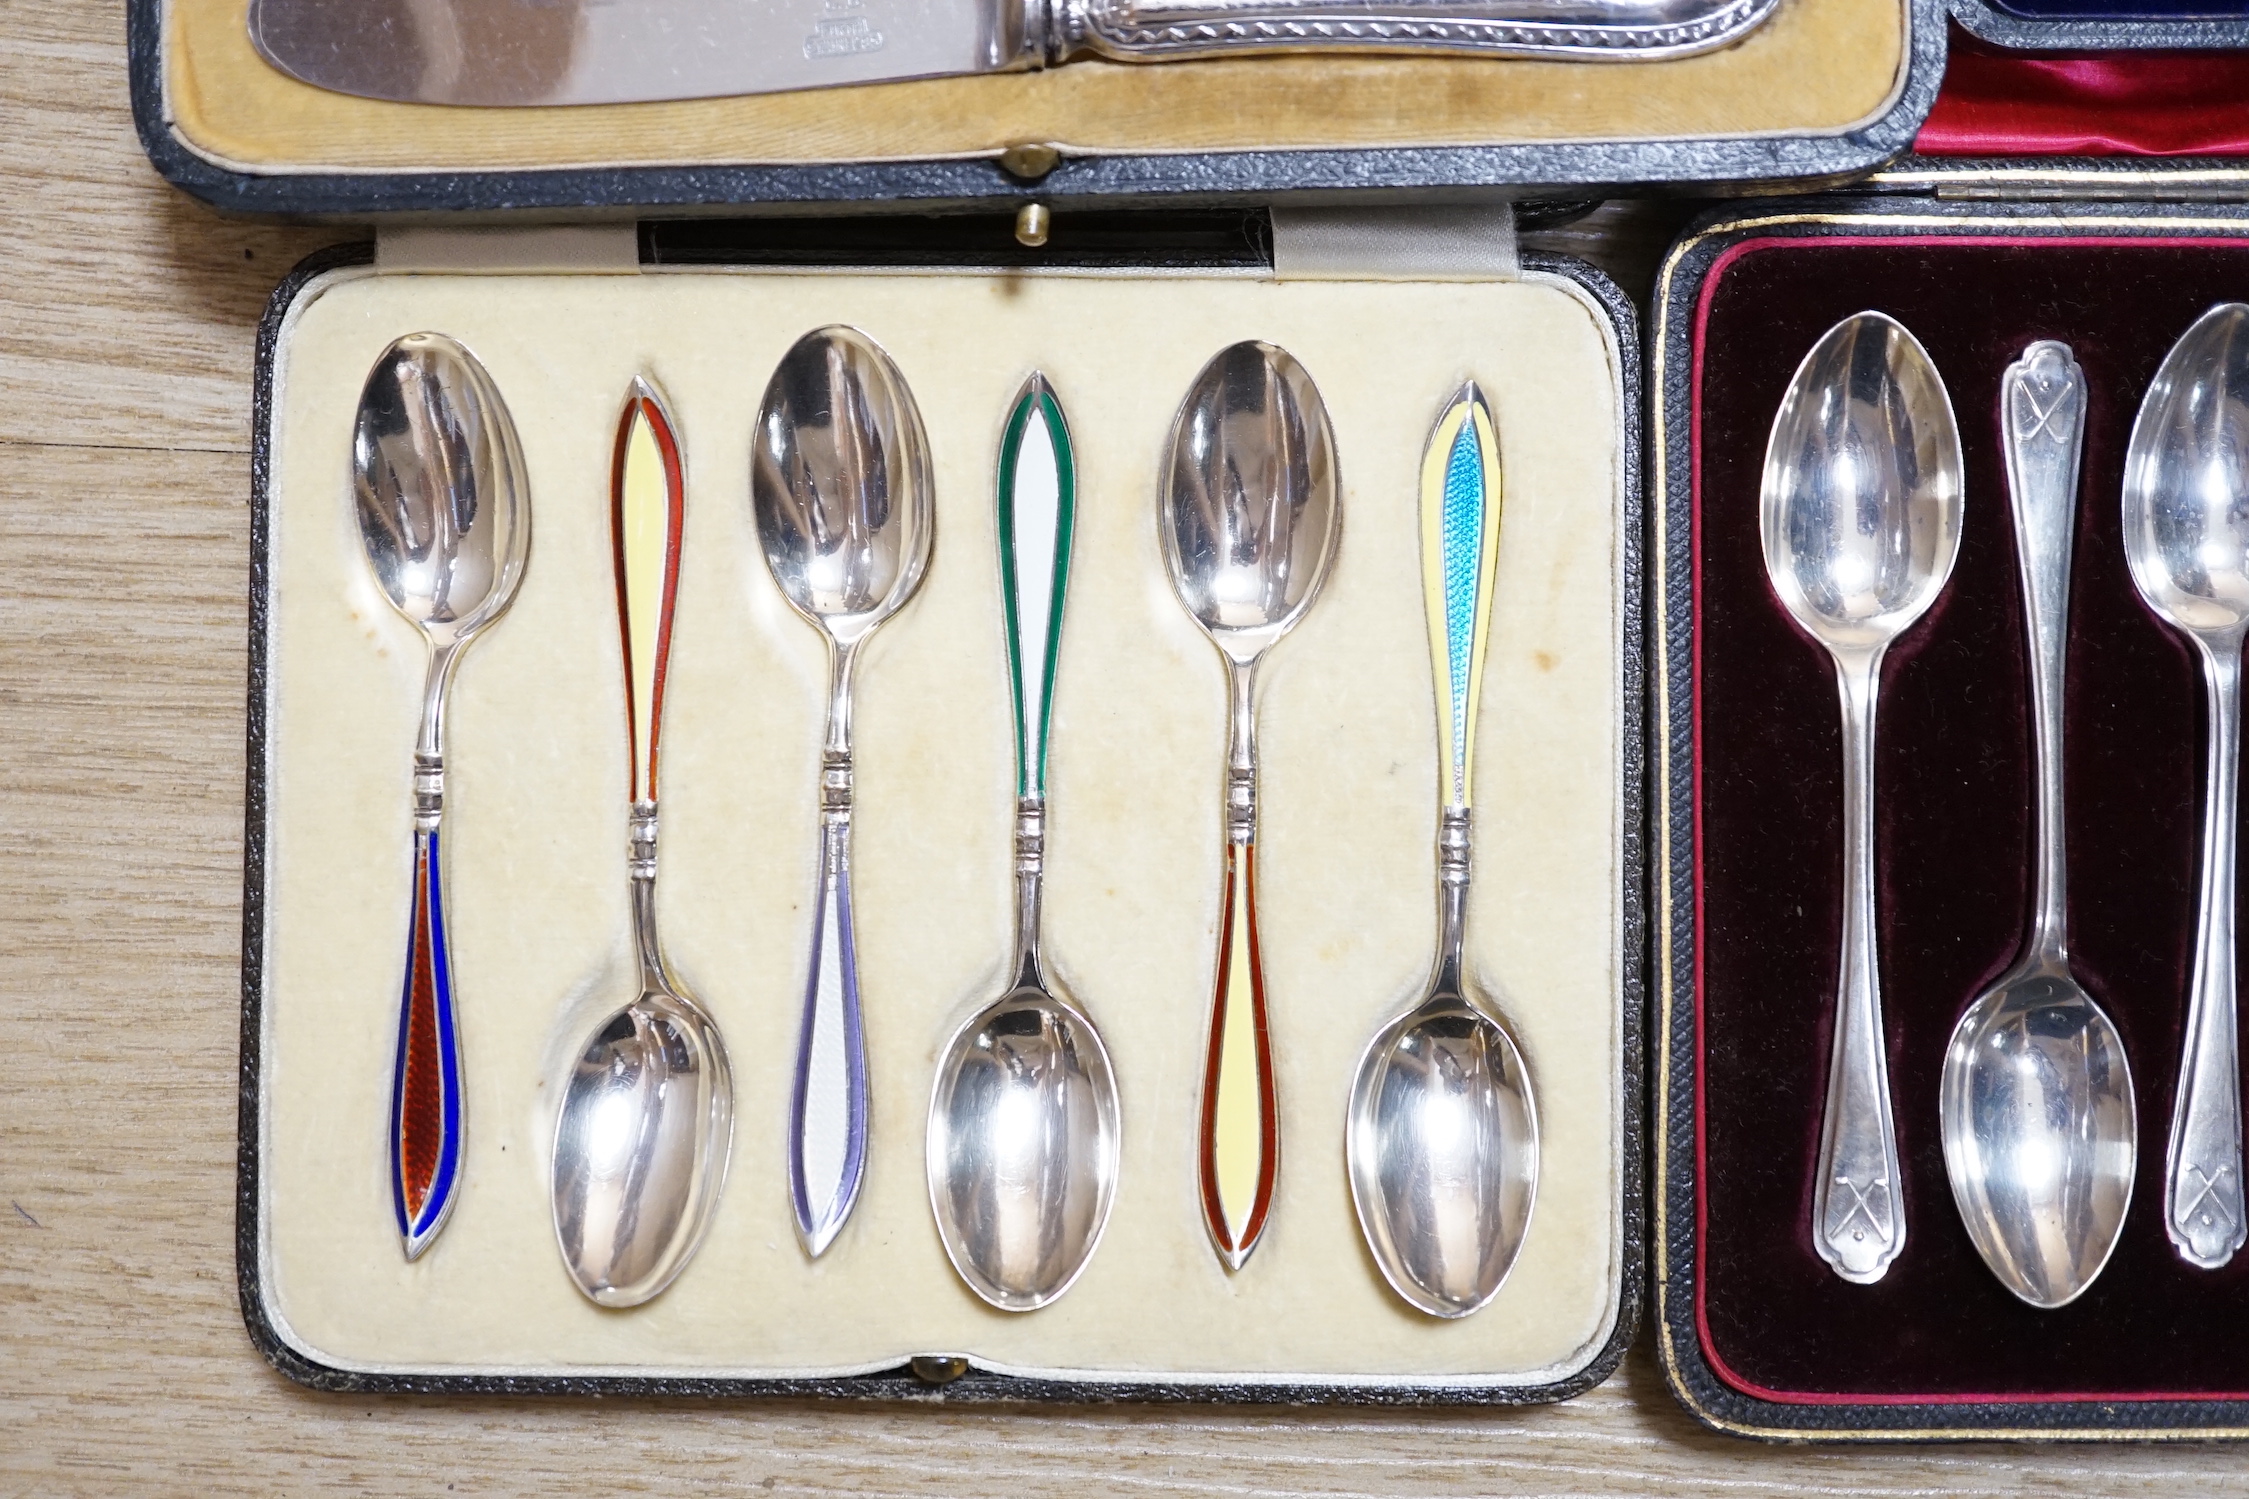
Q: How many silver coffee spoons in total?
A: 9